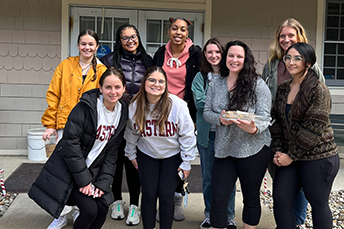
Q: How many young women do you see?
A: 9